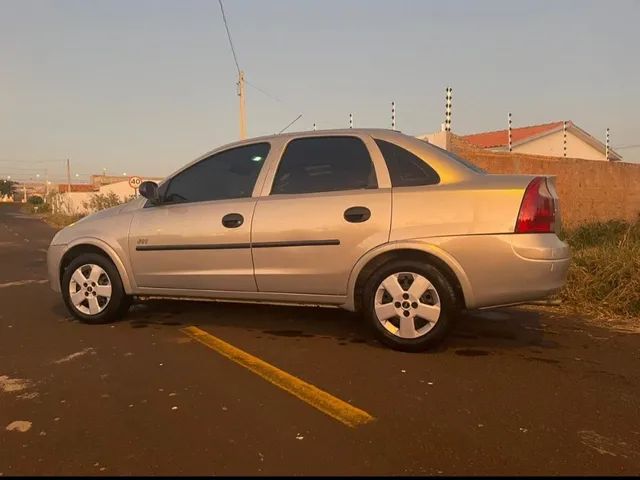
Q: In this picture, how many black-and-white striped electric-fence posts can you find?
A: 7